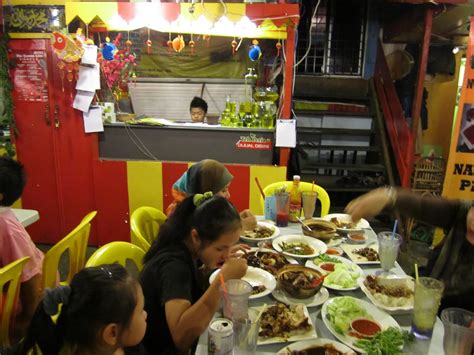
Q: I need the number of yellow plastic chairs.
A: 5